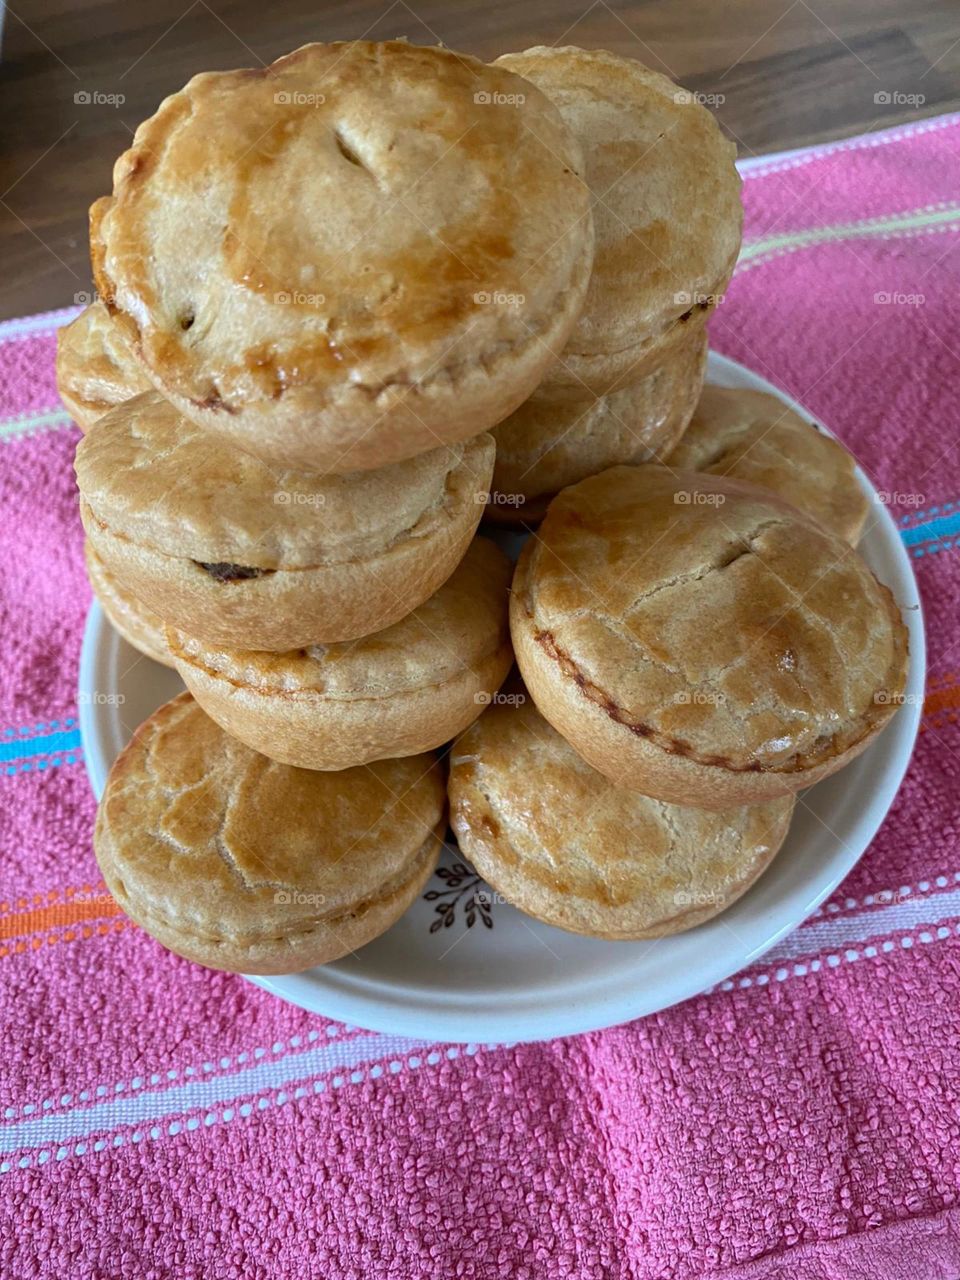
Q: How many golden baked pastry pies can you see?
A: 11